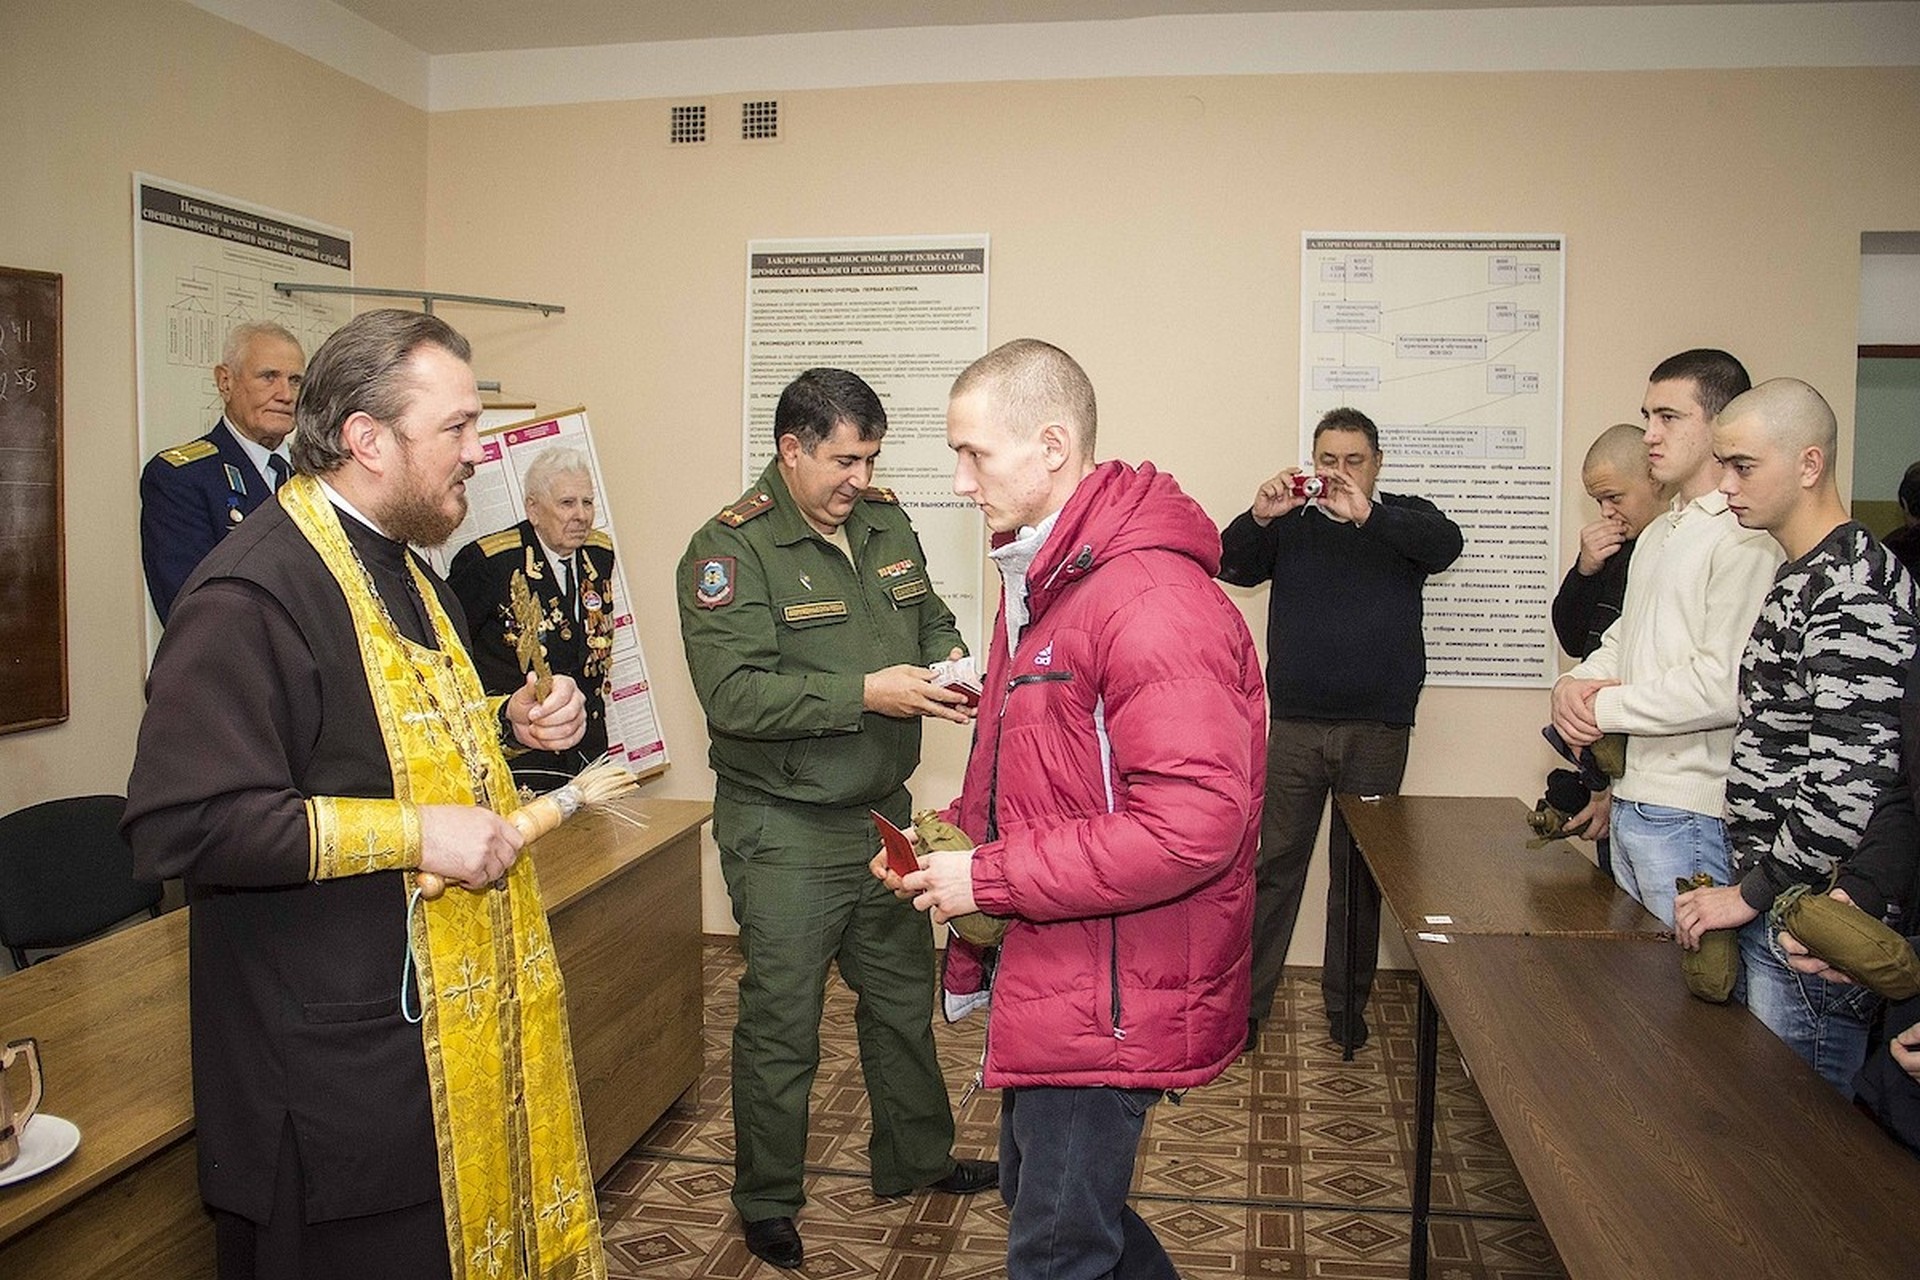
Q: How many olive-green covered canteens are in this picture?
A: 5